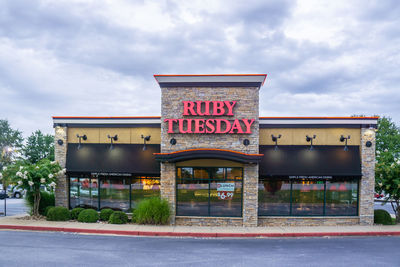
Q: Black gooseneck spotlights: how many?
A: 6